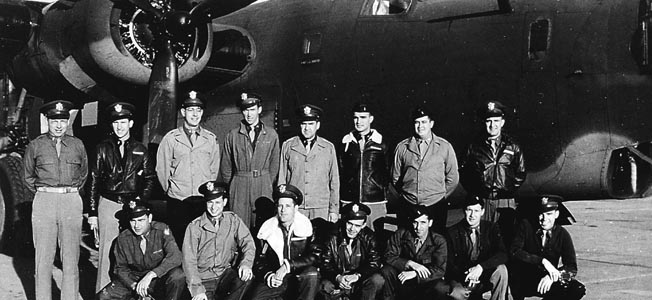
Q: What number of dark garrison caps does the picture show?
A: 4